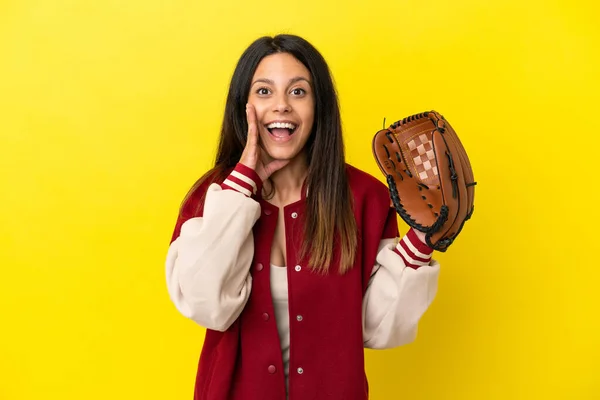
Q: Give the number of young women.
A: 1